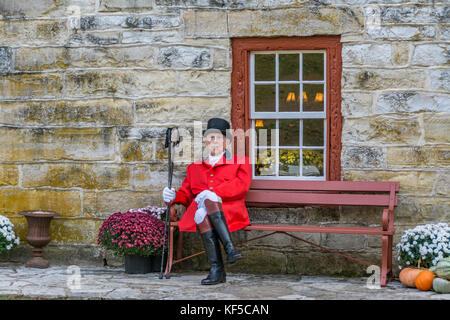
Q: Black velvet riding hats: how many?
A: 1